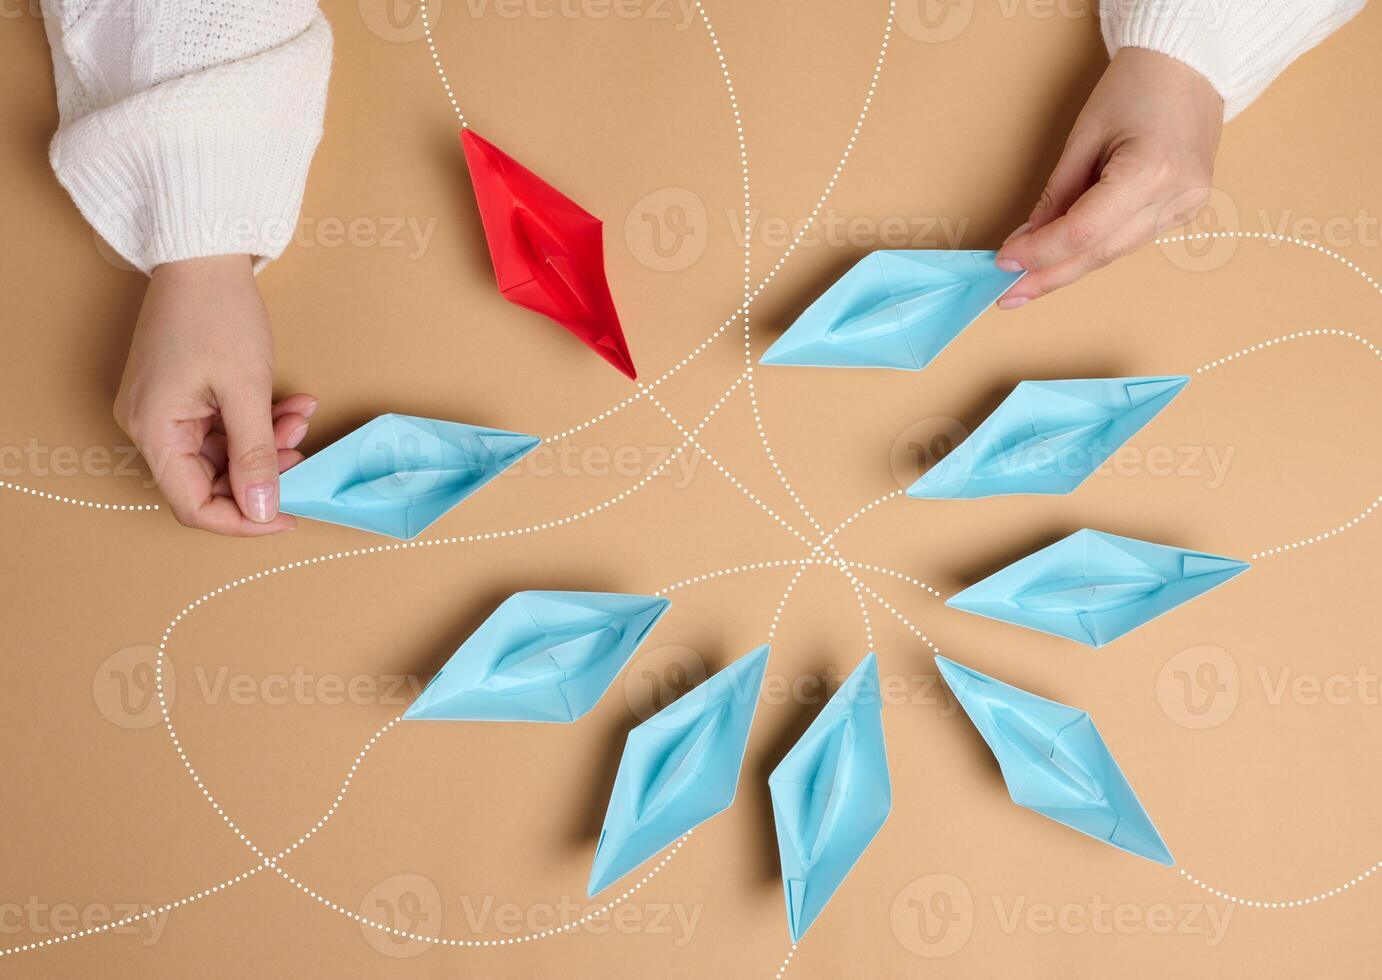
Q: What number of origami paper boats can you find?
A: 9